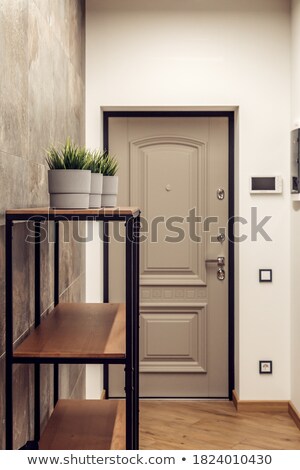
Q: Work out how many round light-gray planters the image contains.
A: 3